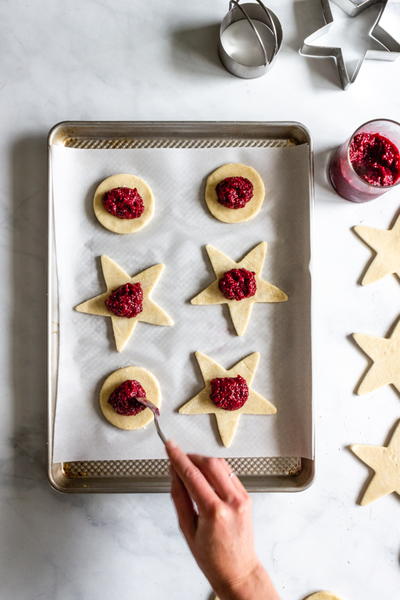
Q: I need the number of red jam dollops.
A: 6